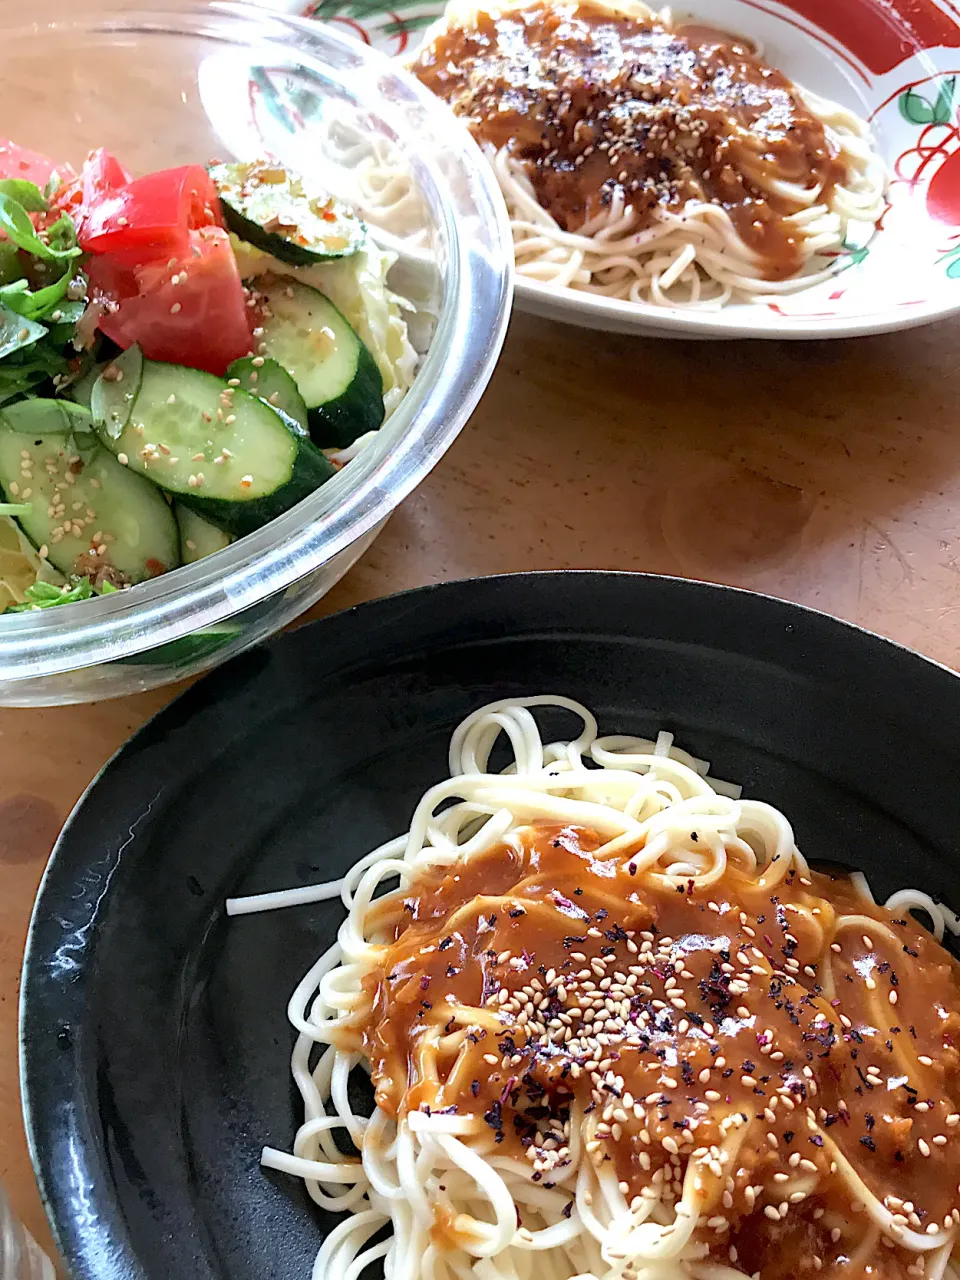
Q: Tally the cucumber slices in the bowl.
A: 6